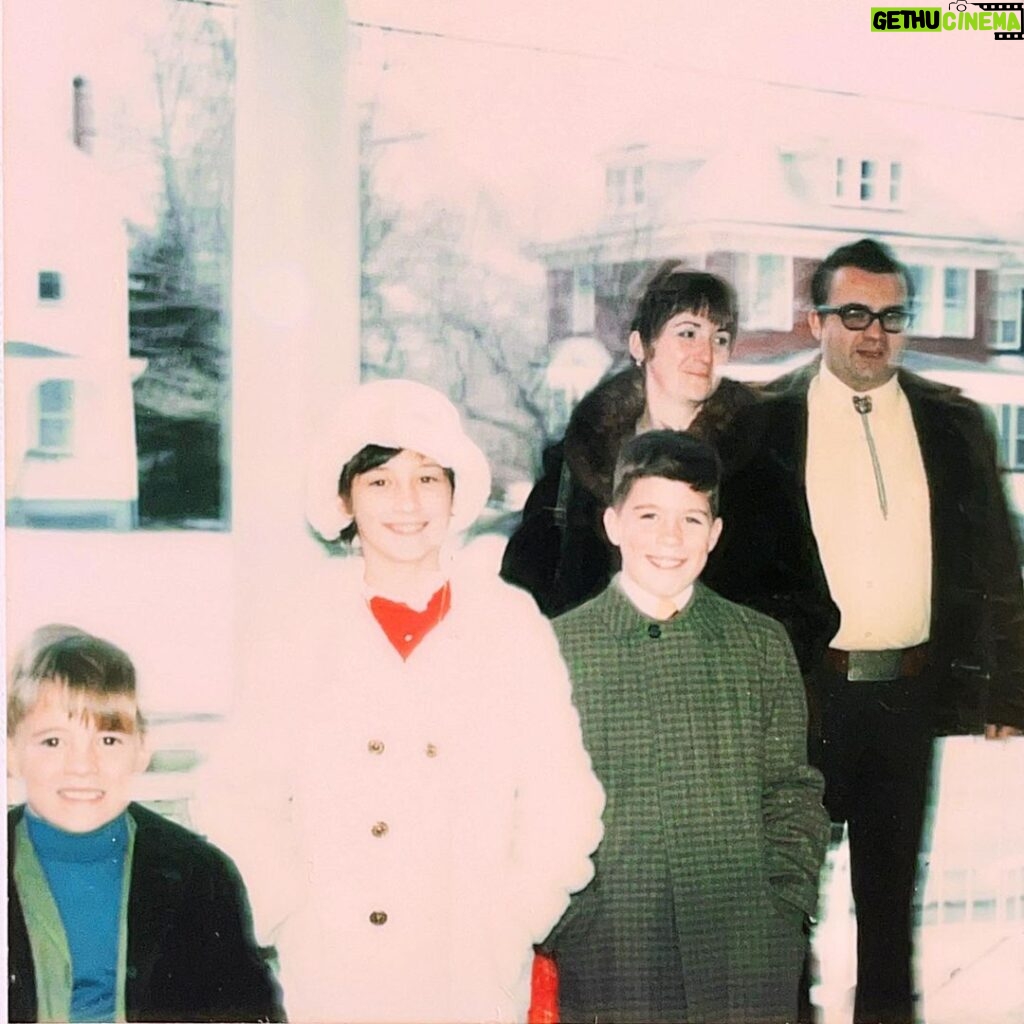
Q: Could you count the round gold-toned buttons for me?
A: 4